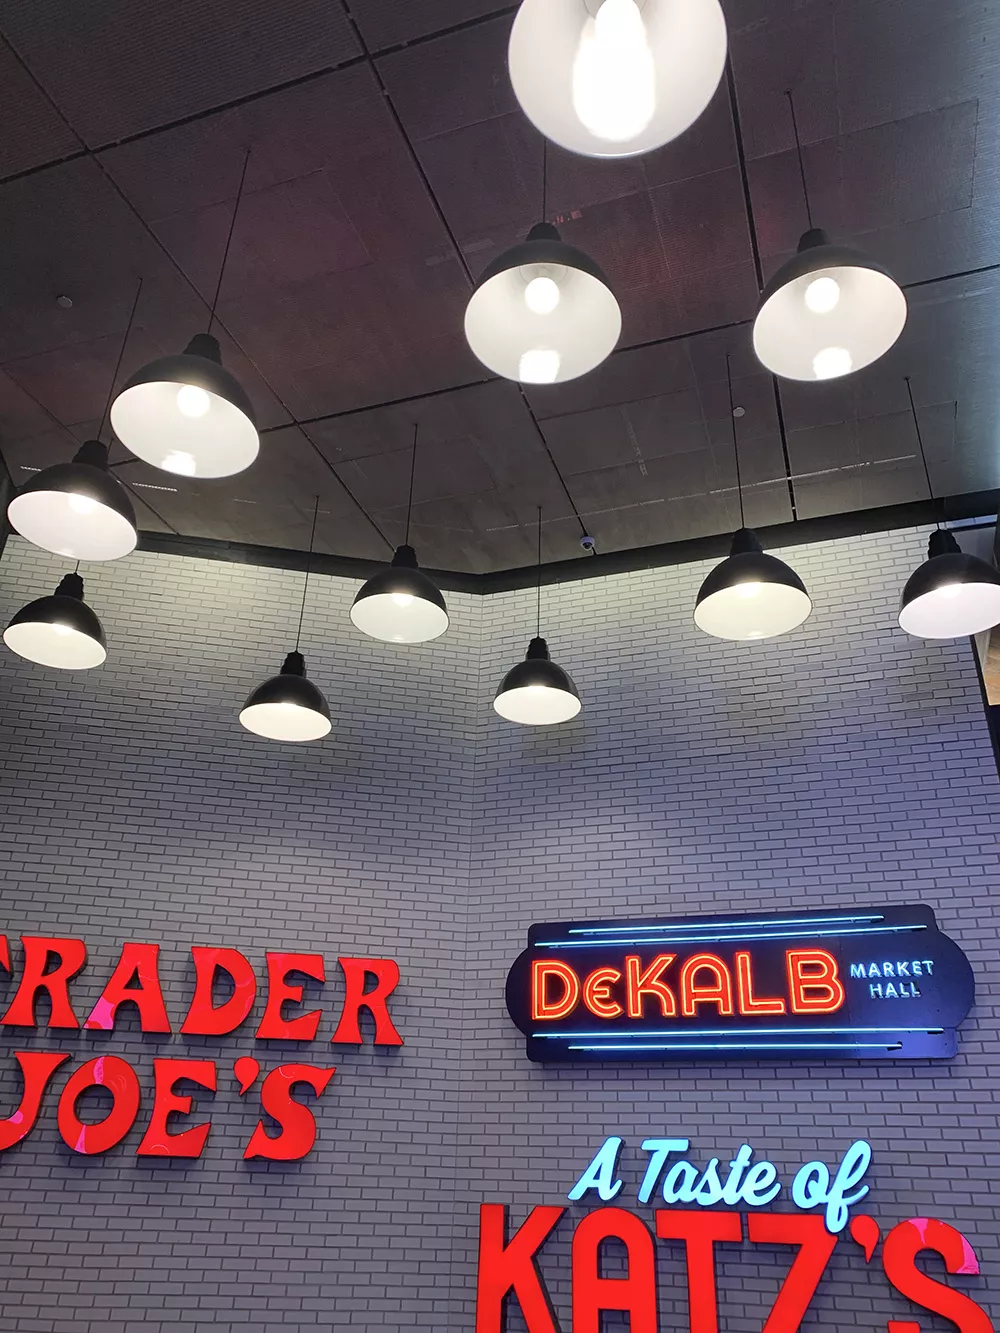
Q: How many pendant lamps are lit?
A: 11